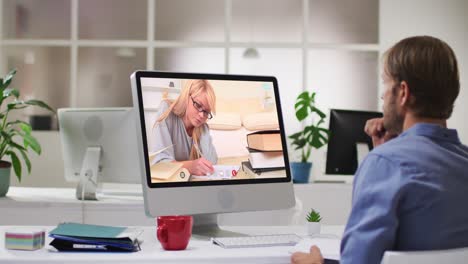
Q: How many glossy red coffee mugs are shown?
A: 1